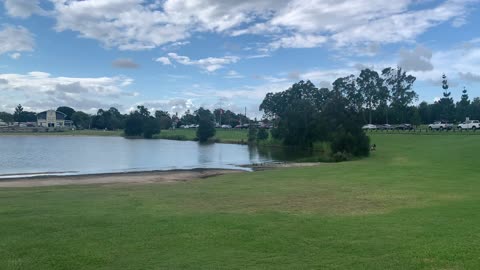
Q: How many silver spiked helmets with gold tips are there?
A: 0